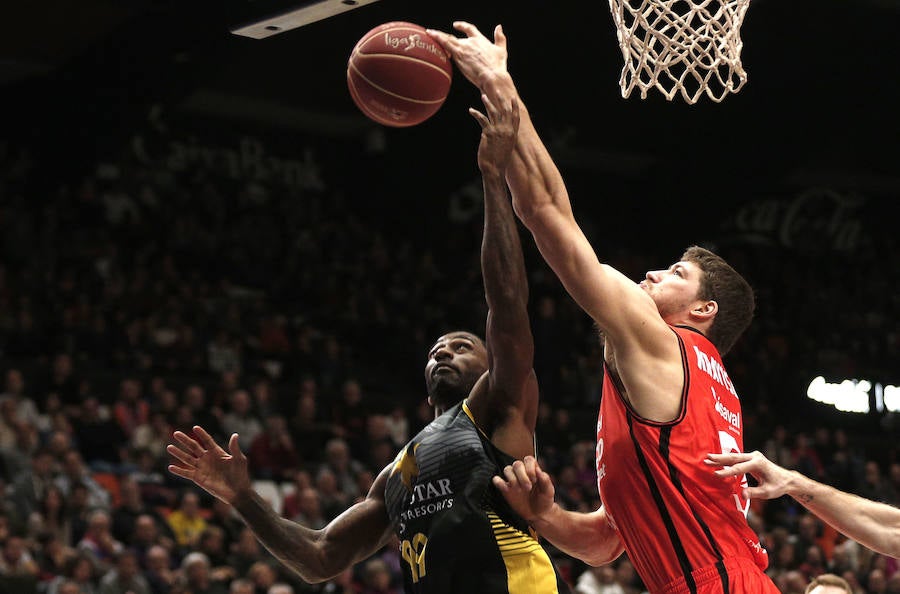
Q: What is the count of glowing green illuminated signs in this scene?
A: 0